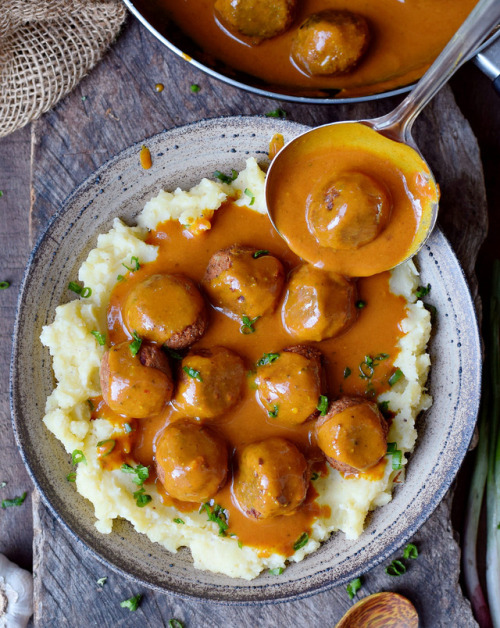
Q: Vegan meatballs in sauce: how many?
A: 12